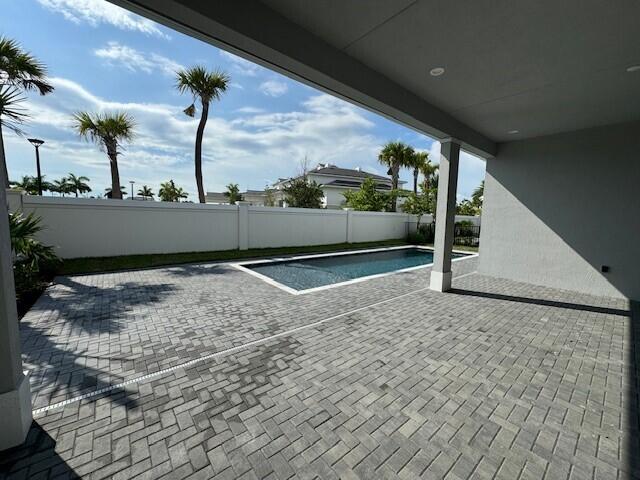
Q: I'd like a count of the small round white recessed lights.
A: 3